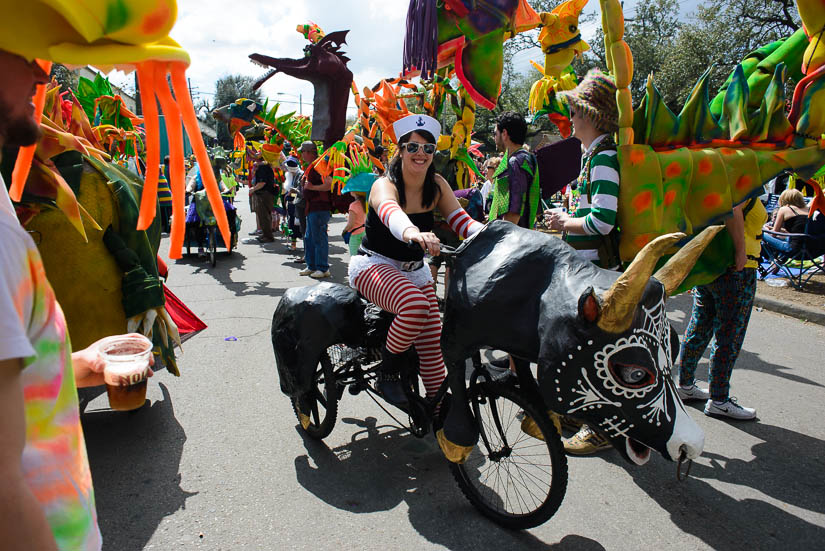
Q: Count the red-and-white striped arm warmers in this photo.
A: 2